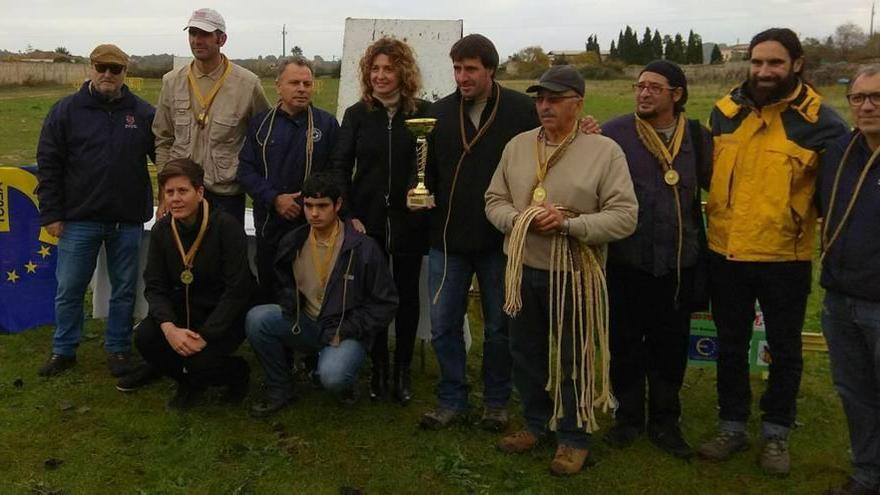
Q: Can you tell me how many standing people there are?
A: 9